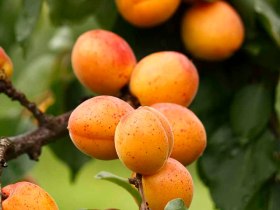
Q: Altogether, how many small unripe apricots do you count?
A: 0